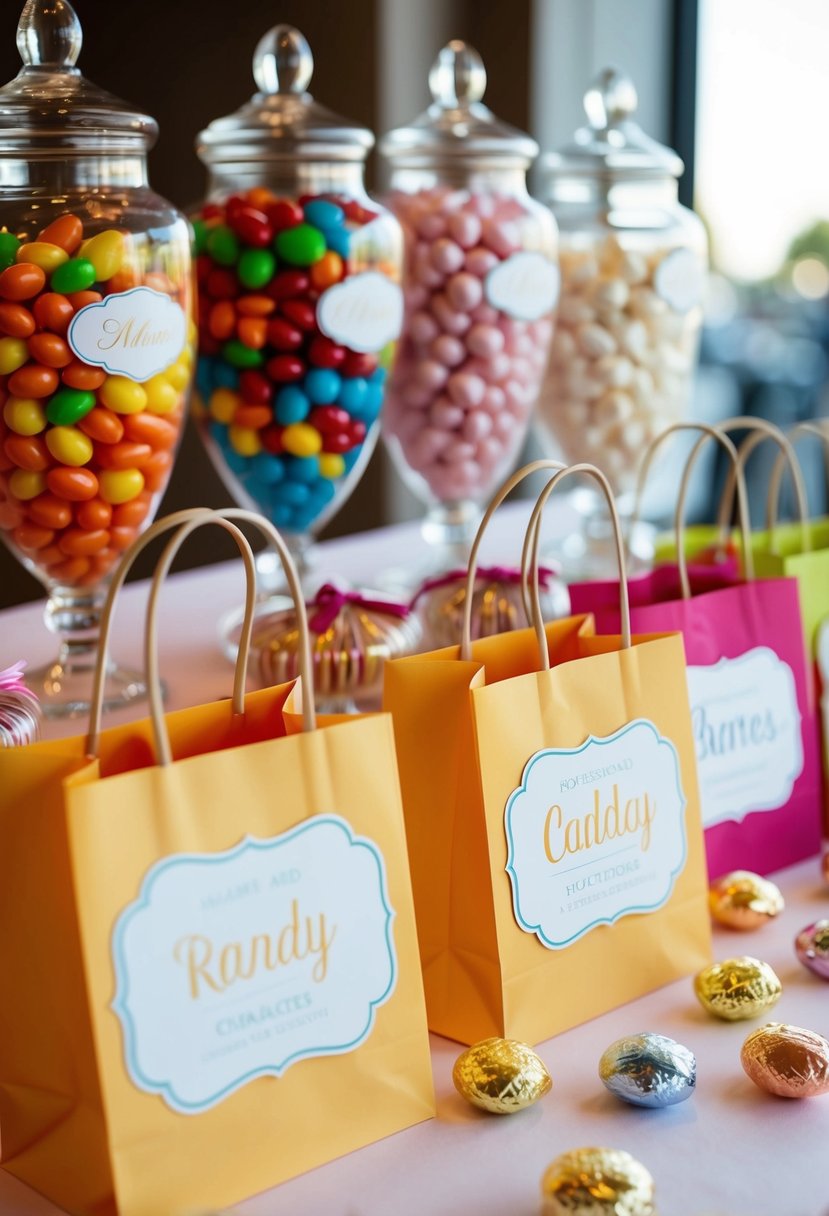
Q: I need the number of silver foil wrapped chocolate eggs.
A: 1